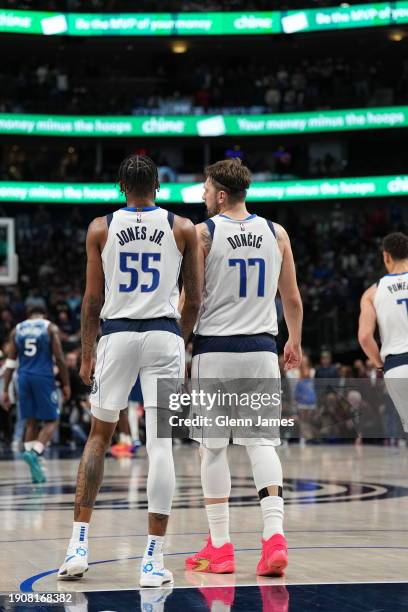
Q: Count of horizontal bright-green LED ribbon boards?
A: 3